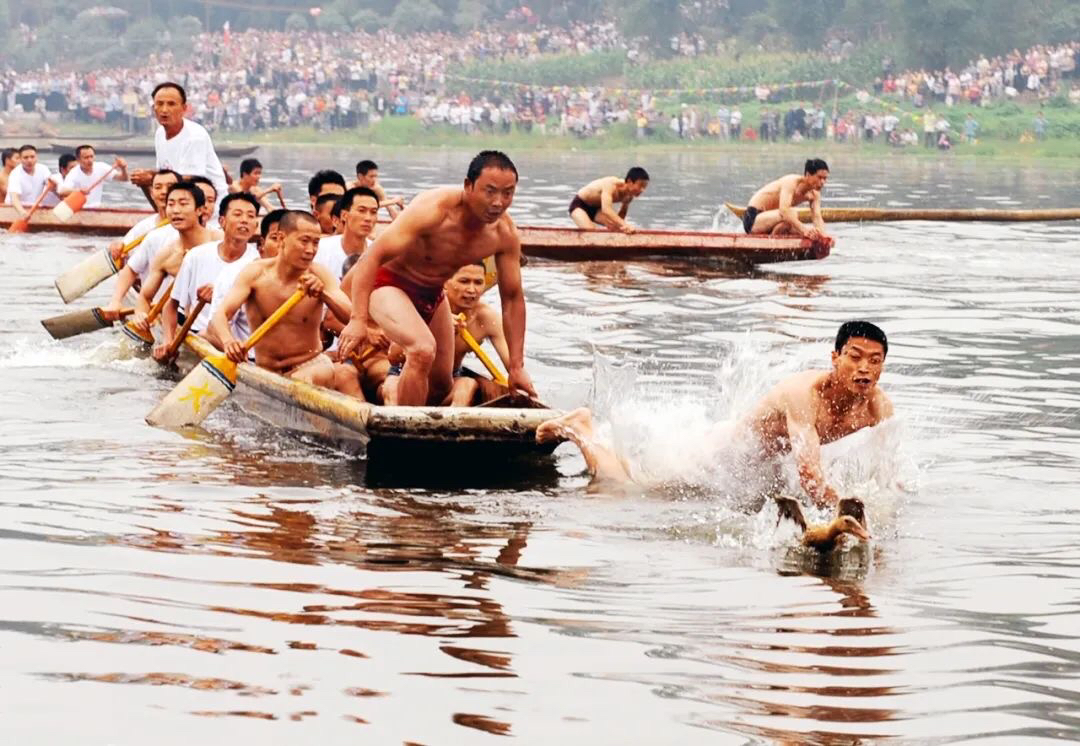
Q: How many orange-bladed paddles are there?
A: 2